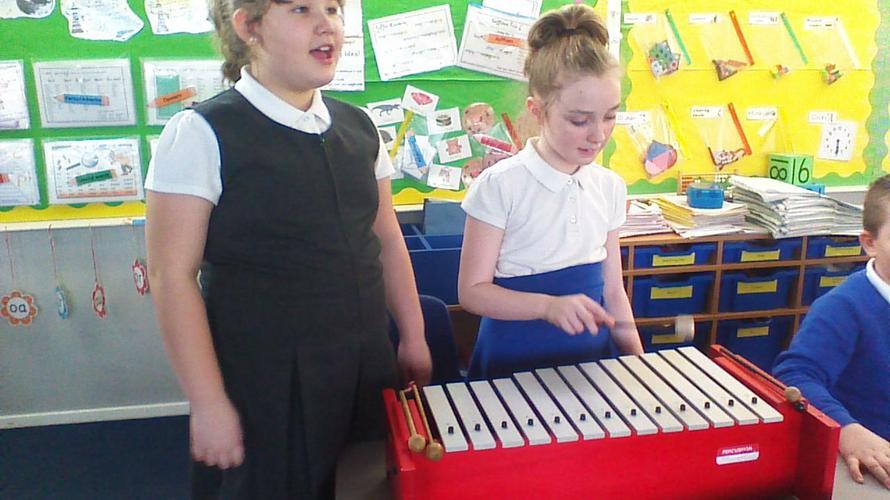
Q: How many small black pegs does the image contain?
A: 13